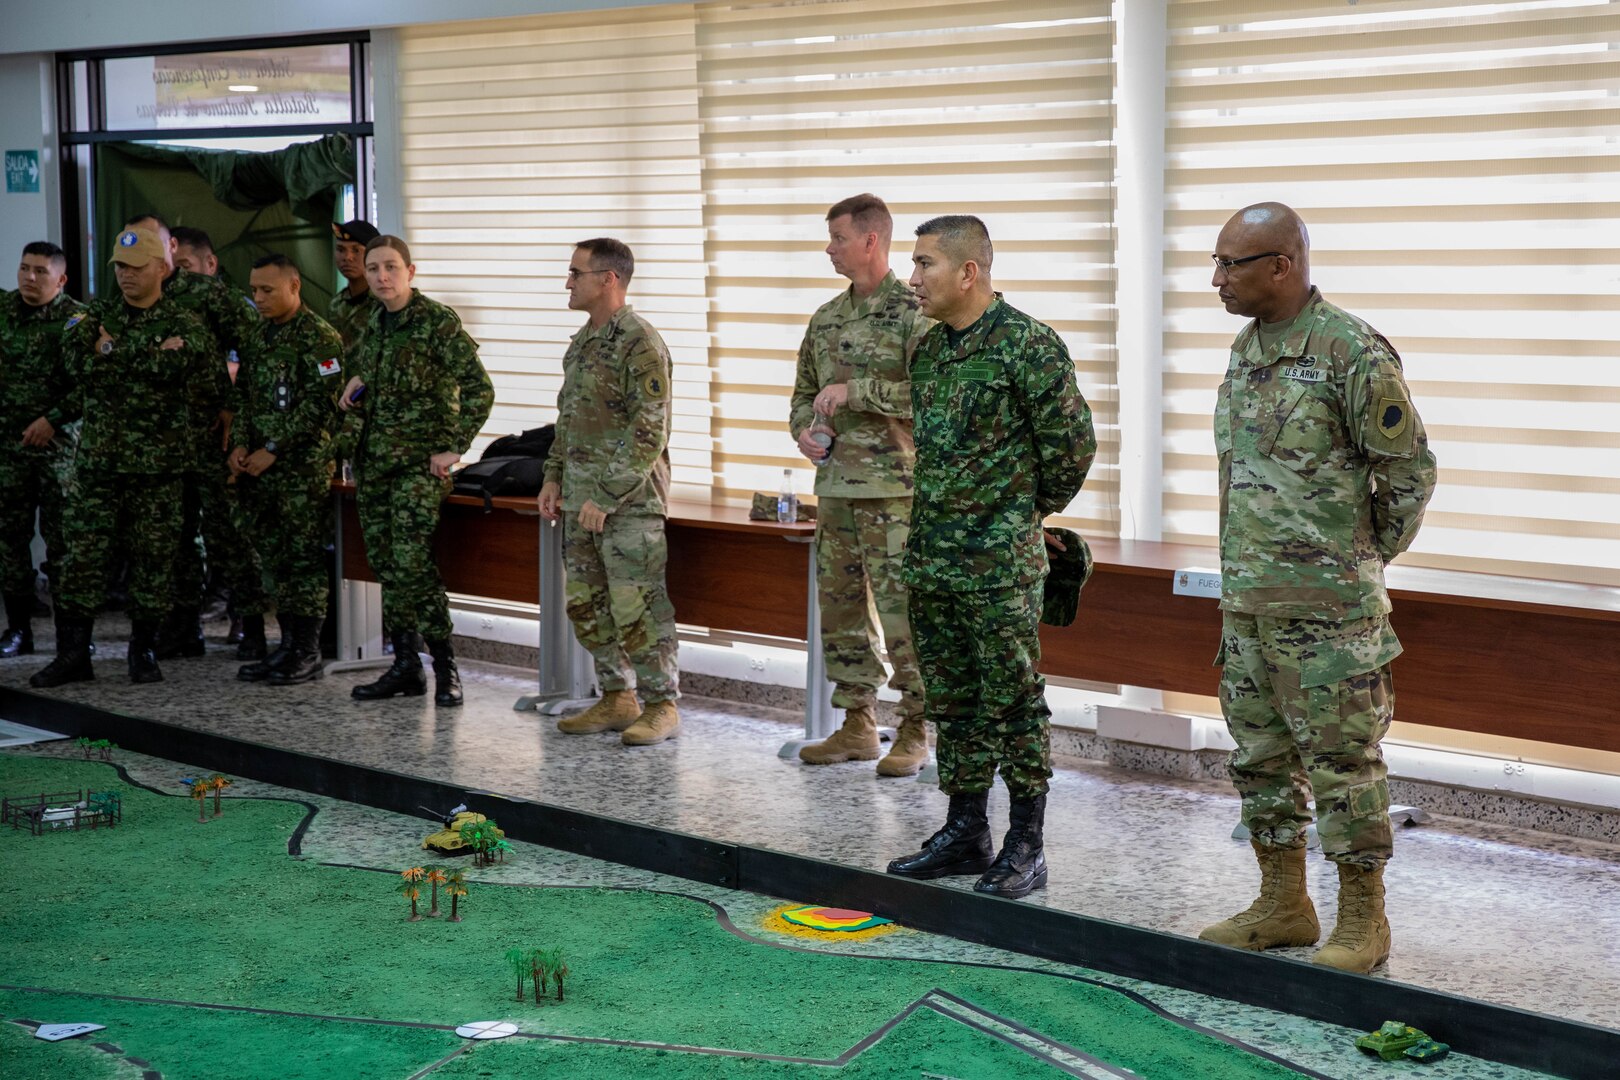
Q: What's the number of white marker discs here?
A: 1